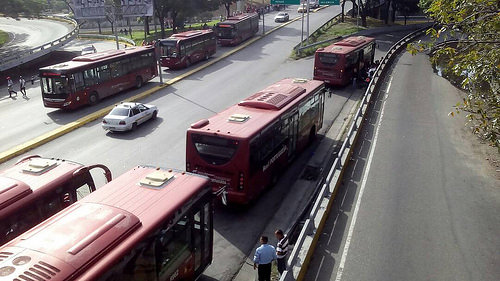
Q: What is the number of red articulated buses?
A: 7